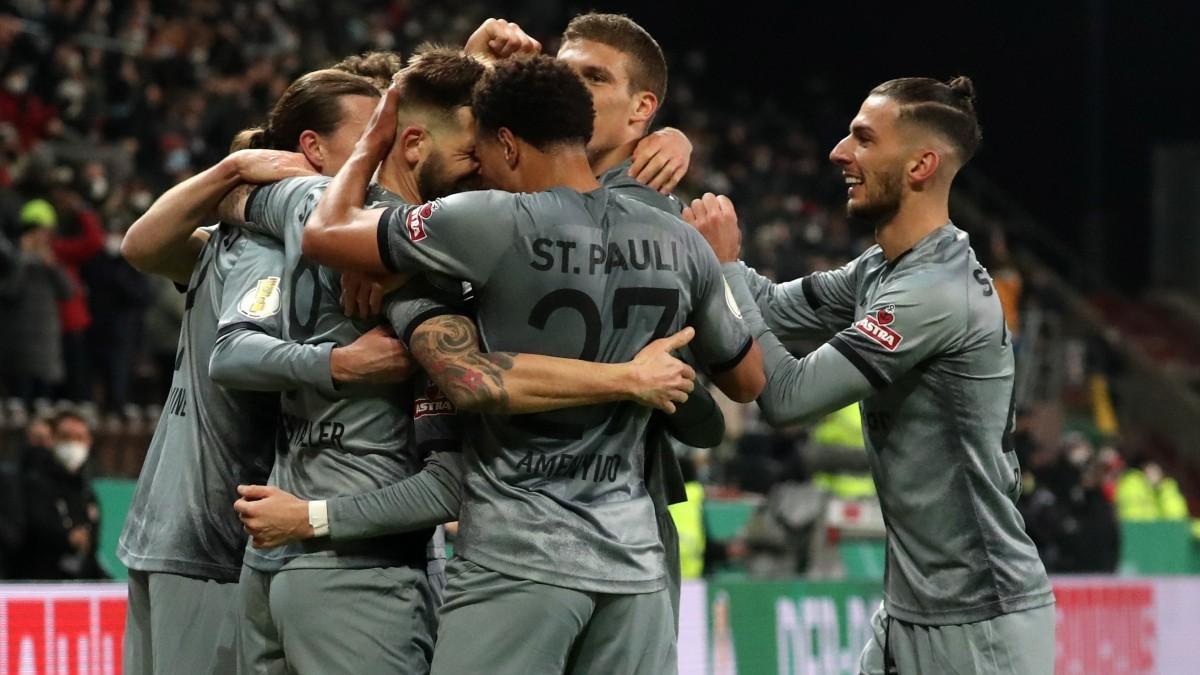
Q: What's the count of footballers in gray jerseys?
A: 6